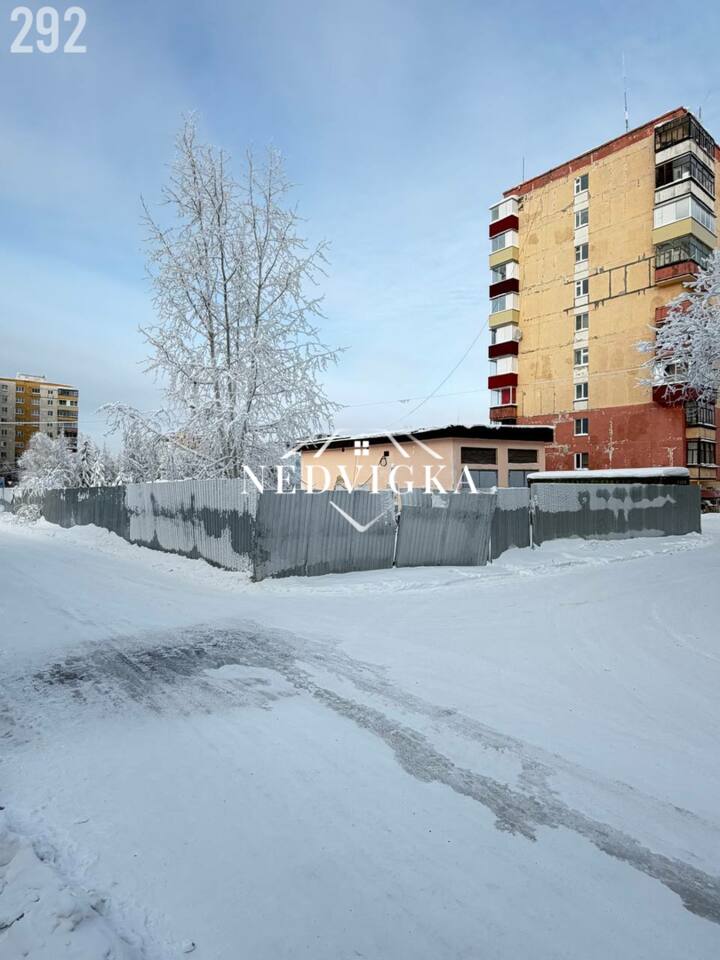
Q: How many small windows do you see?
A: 9